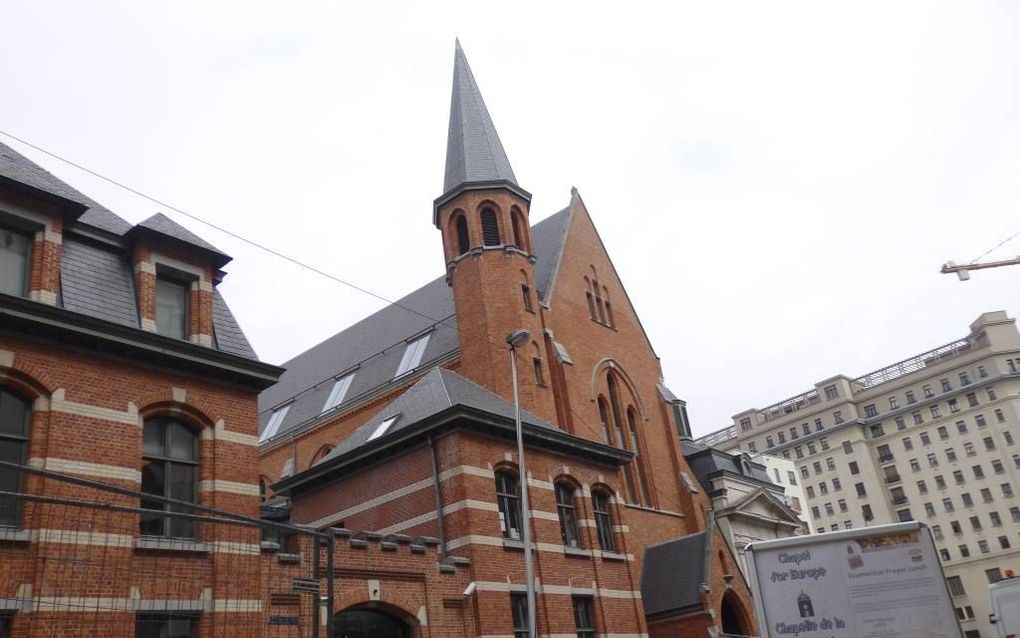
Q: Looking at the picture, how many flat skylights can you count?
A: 4